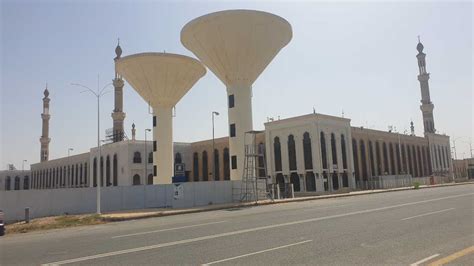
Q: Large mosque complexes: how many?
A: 1